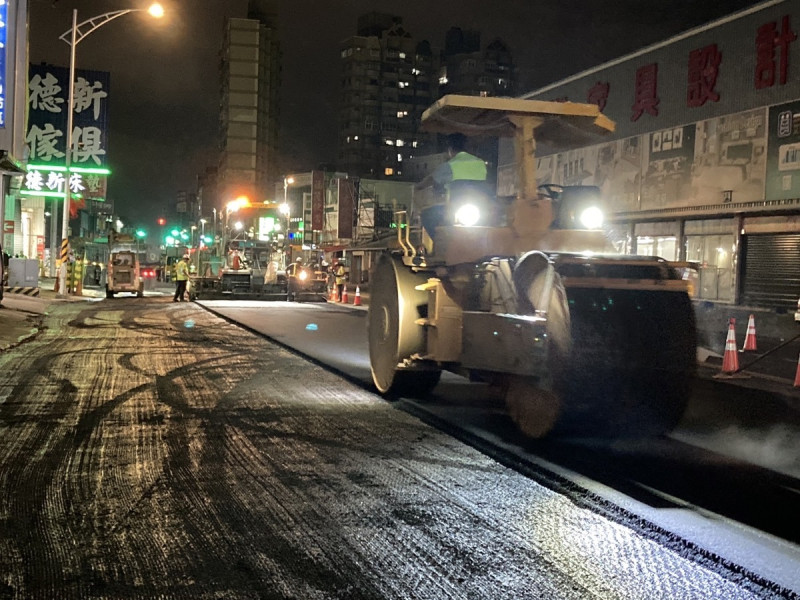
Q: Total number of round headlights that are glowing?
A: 2